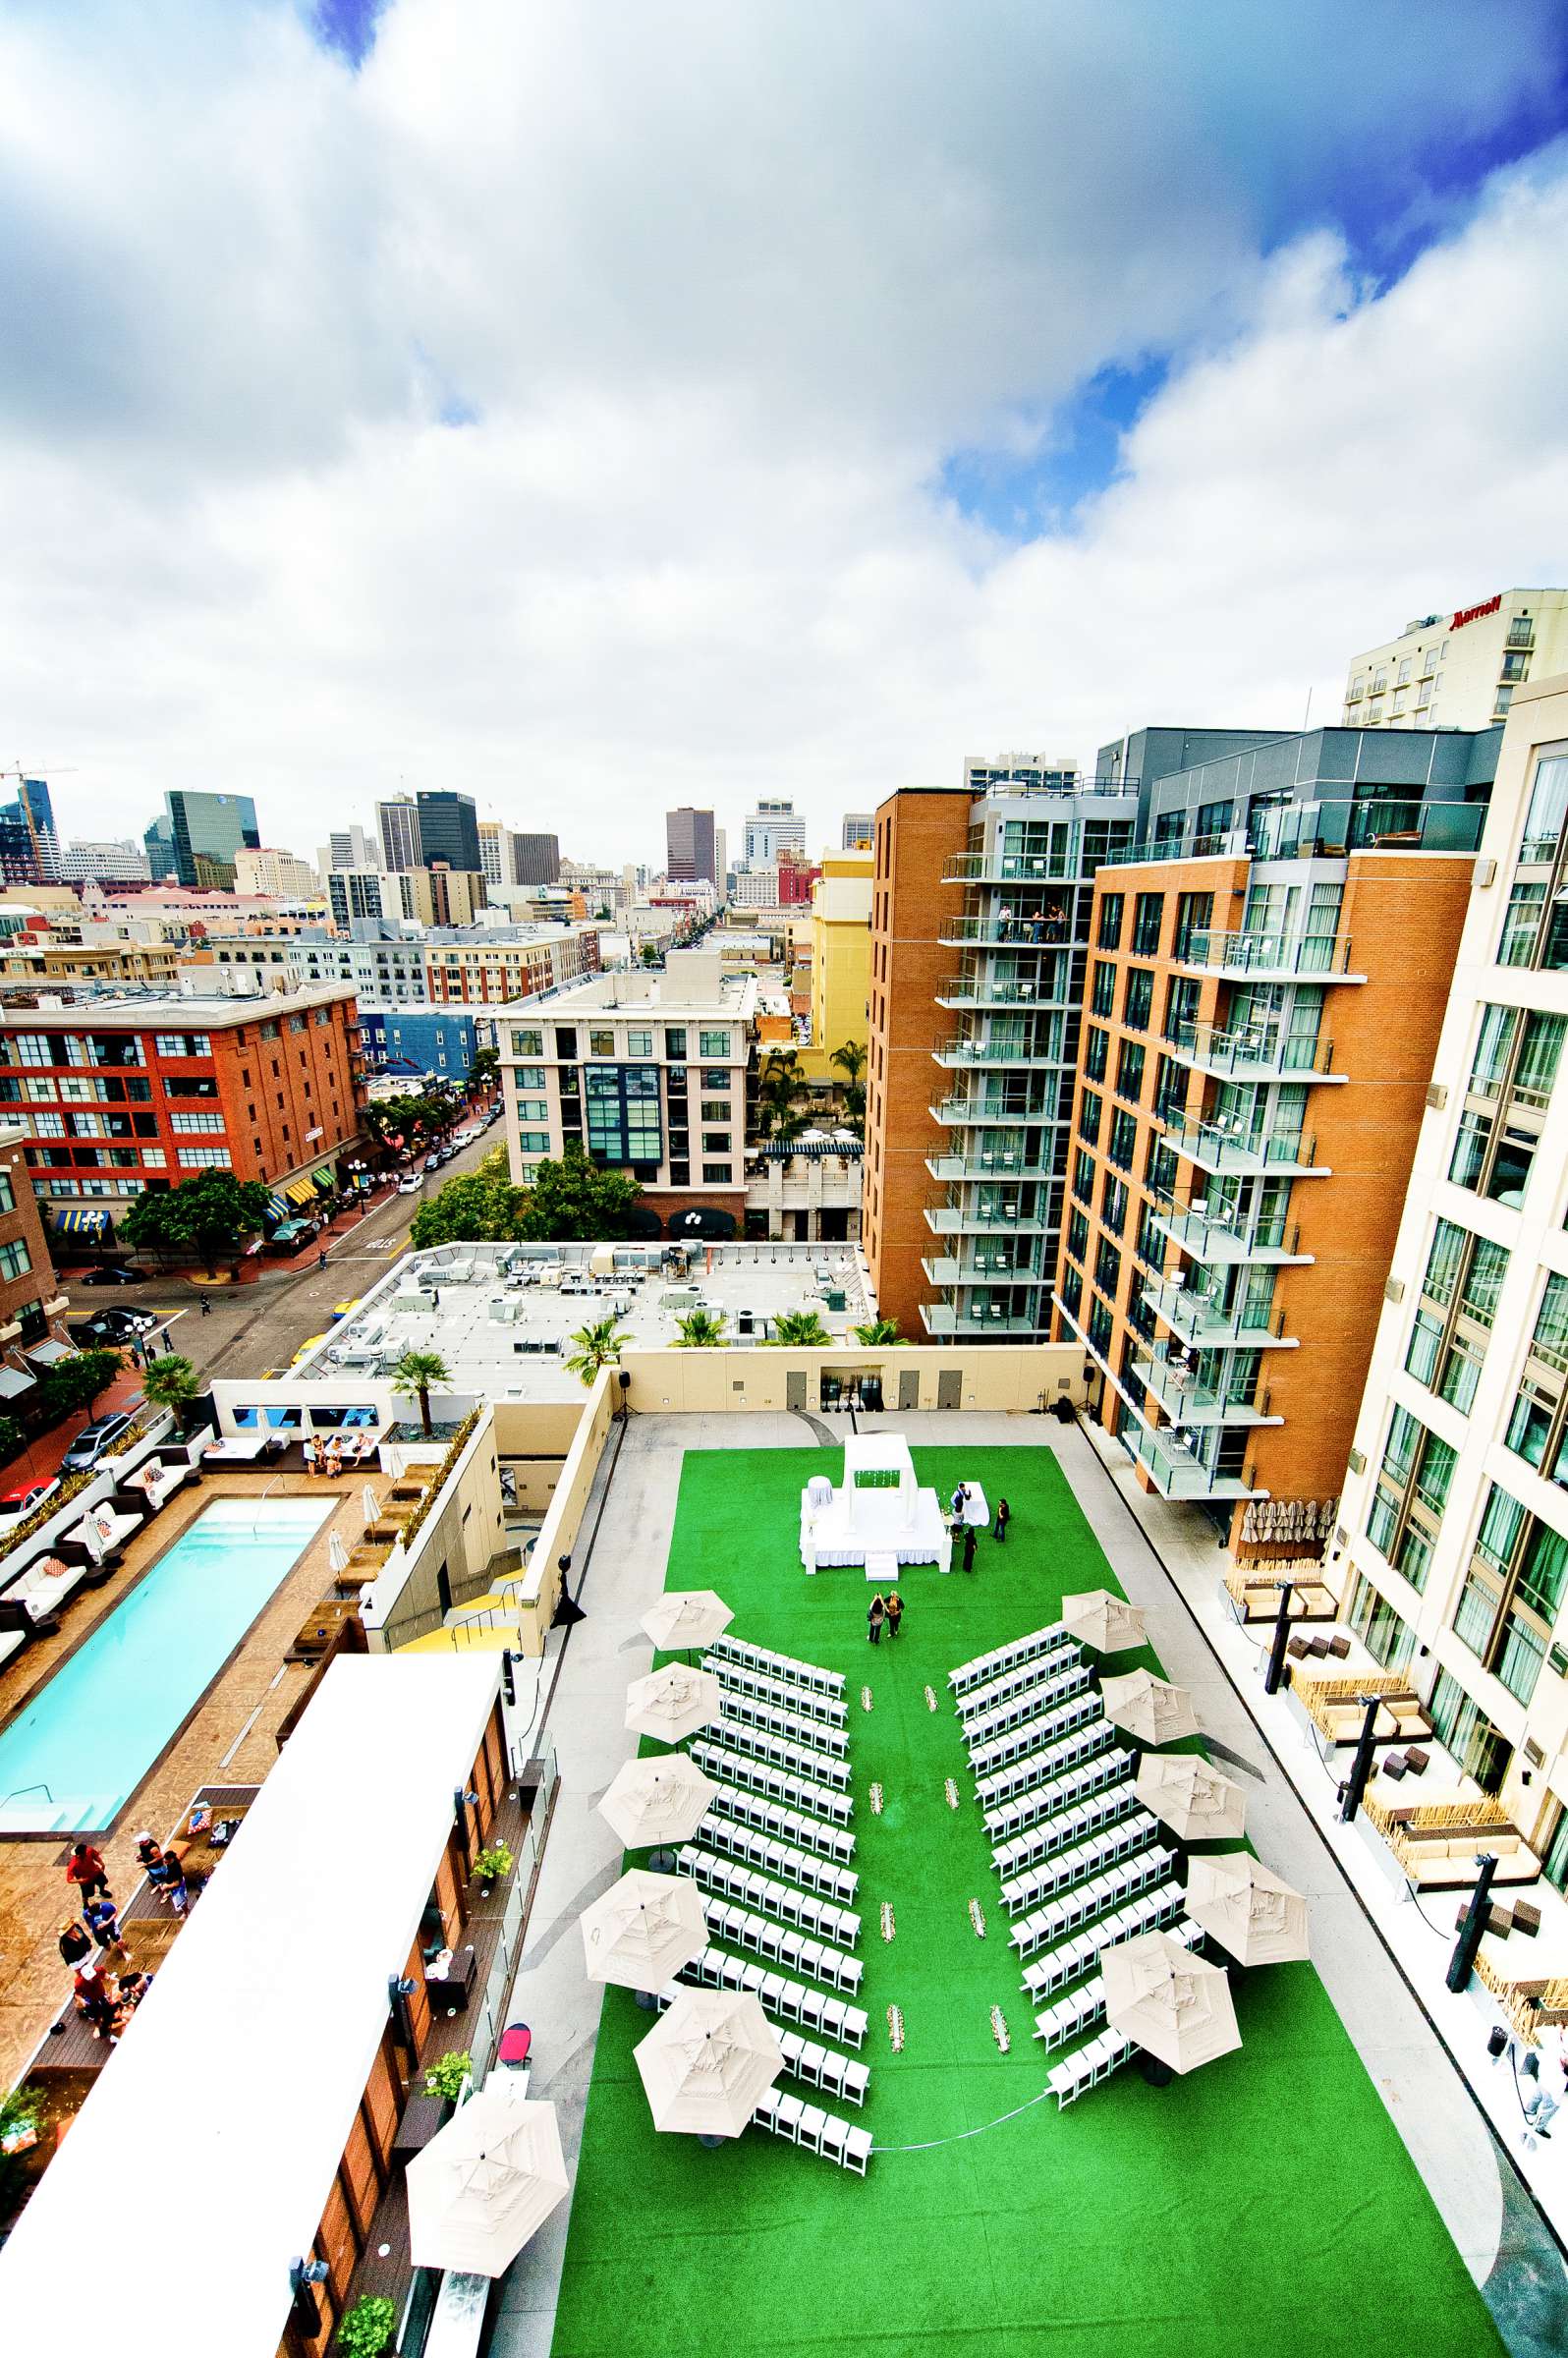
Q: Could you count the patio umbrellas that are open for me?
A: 11